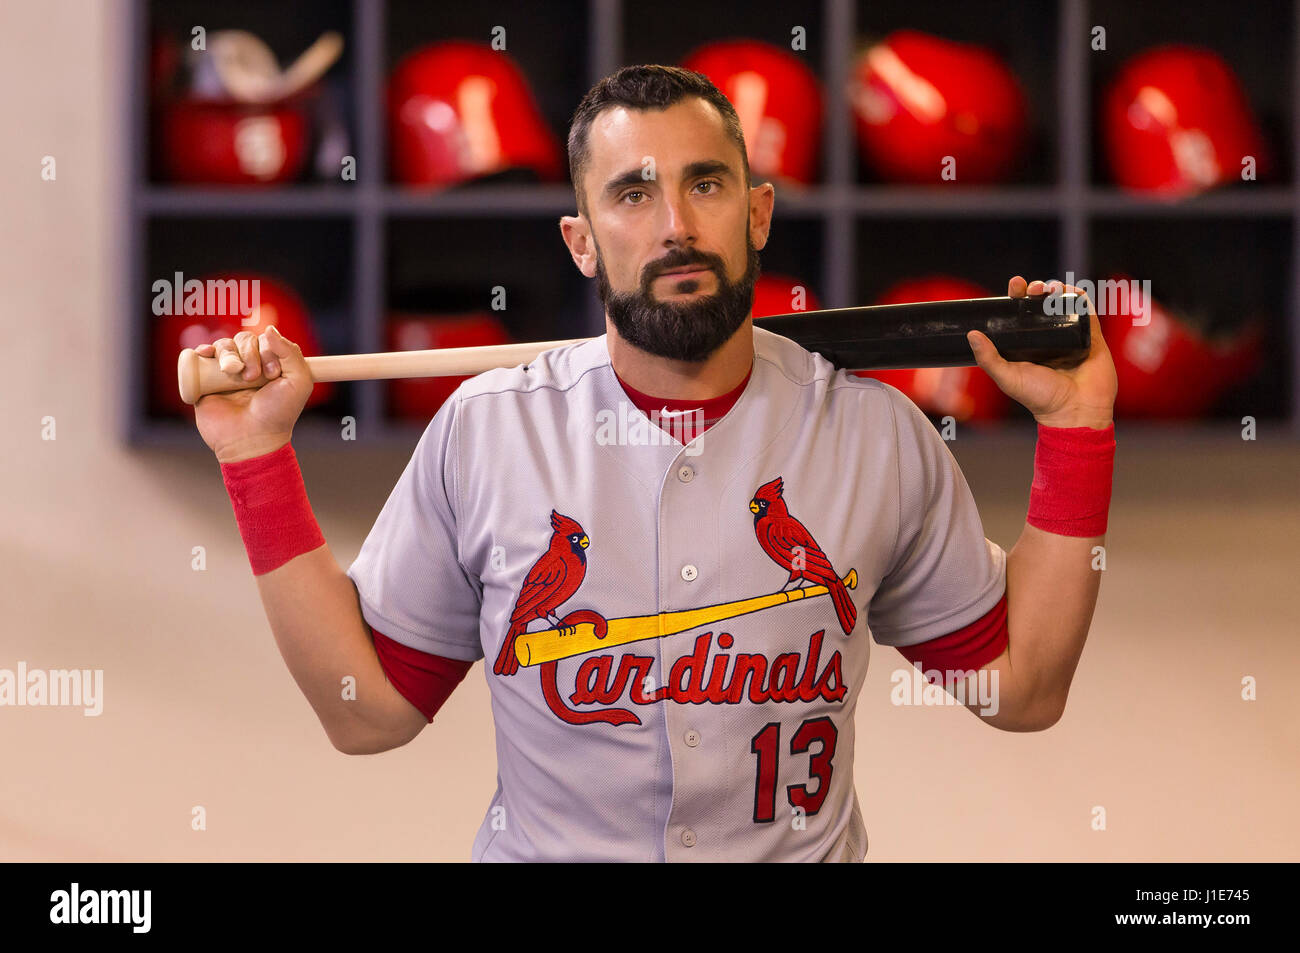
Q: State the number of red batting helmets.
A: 10